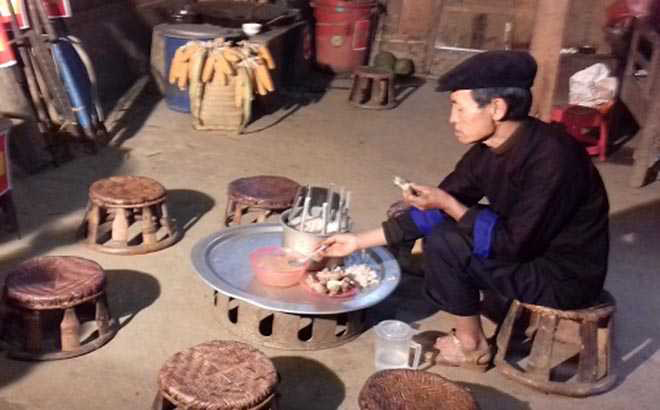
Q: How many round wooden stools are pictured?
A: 7